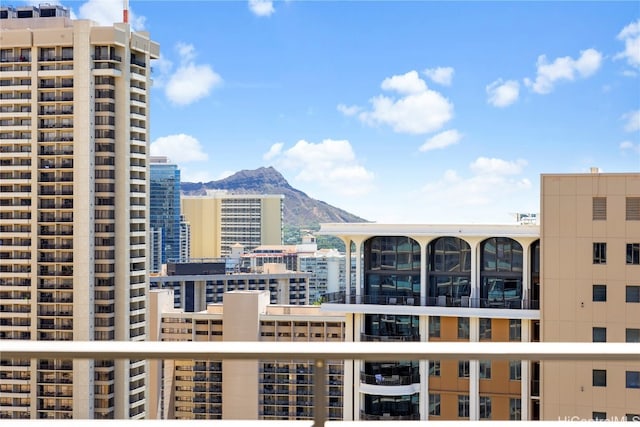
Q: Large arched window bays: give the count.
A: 3